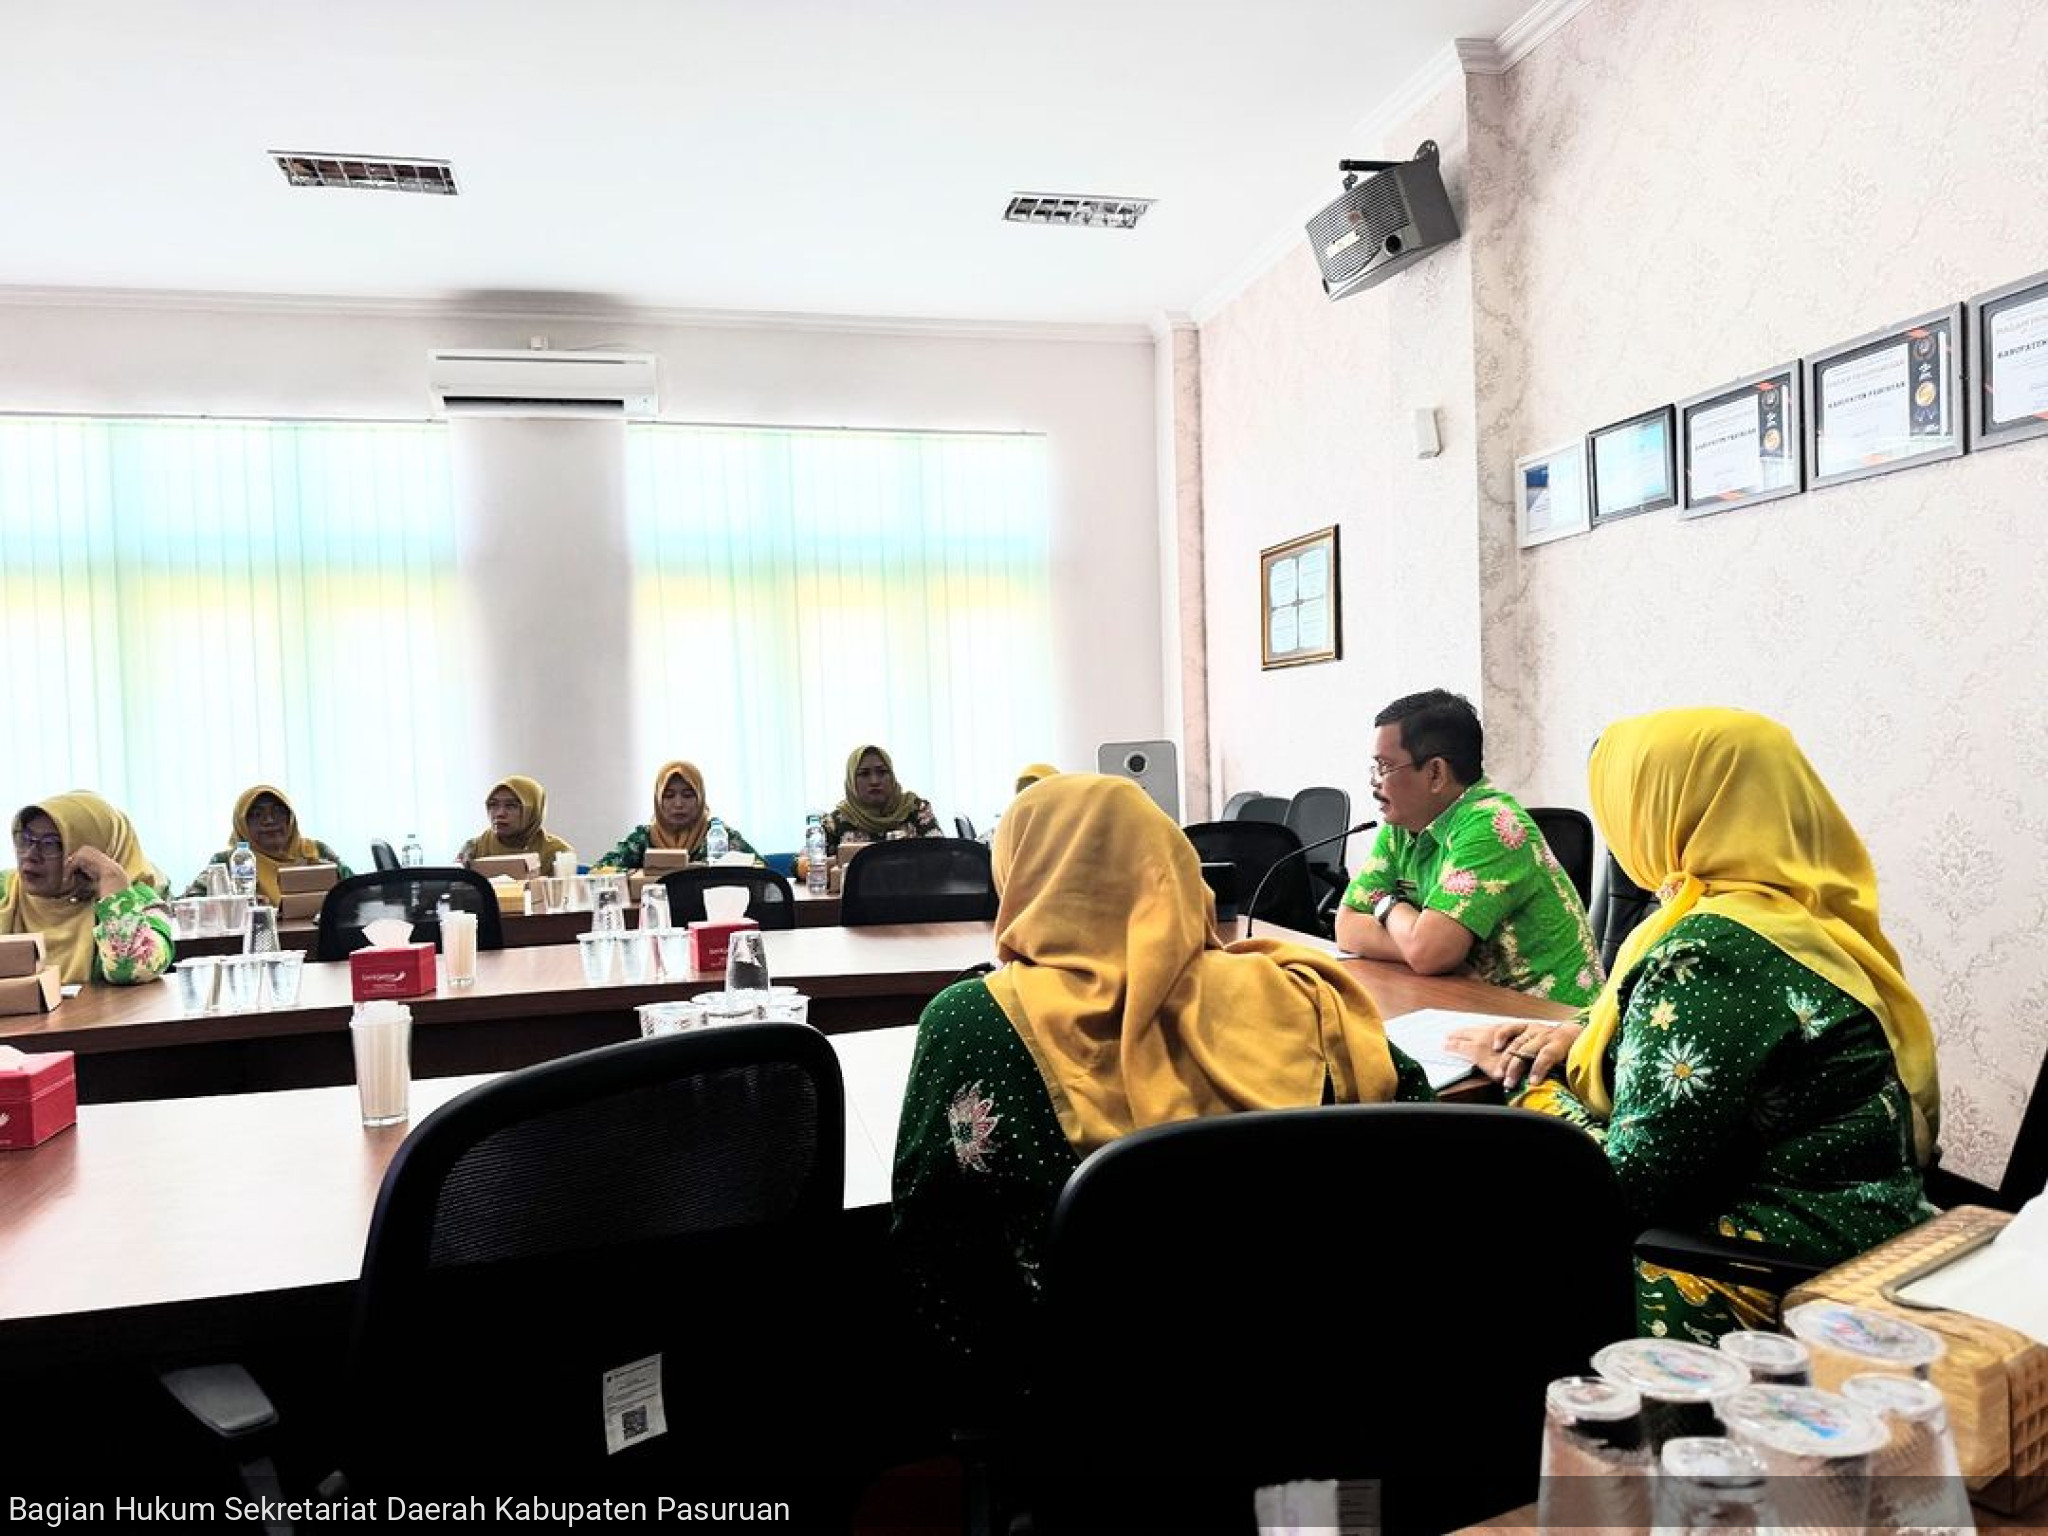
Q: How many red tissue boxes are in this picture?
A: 3